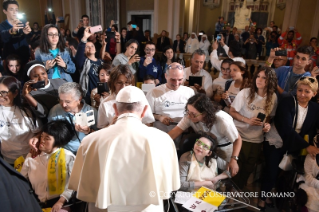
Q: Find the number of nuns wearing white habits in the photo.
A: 2